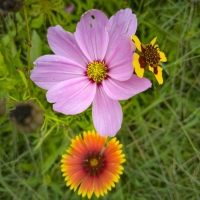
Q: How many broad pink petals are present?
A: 8